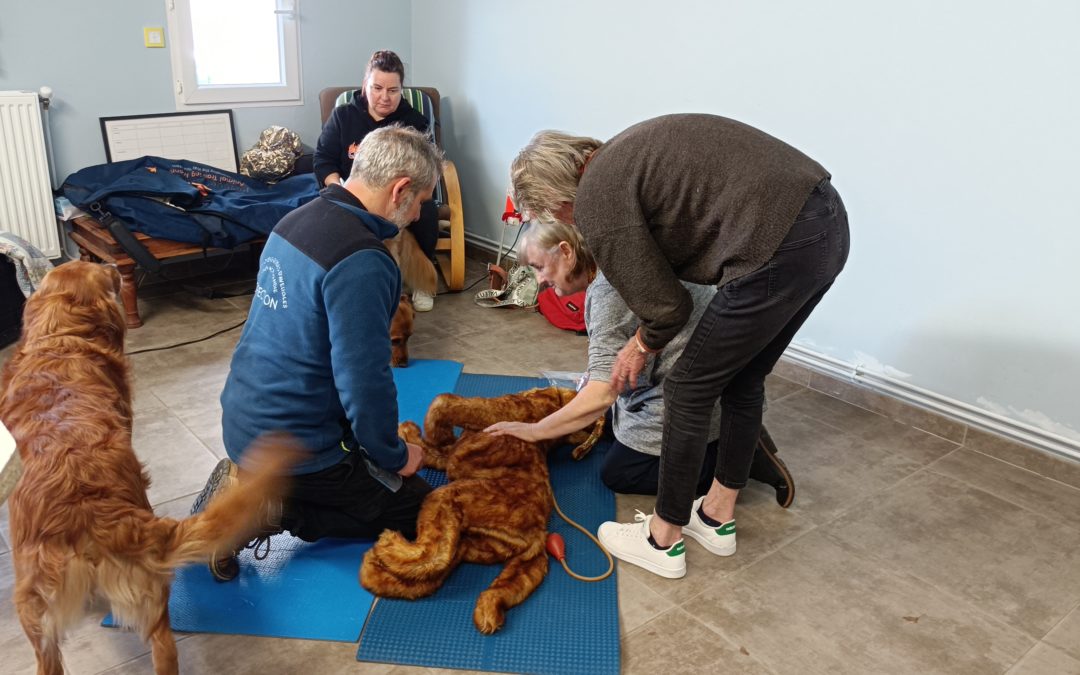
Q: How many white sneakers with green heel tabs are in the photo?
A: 2